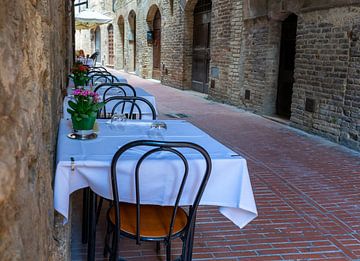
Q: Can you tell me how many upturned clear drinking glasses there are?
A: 2